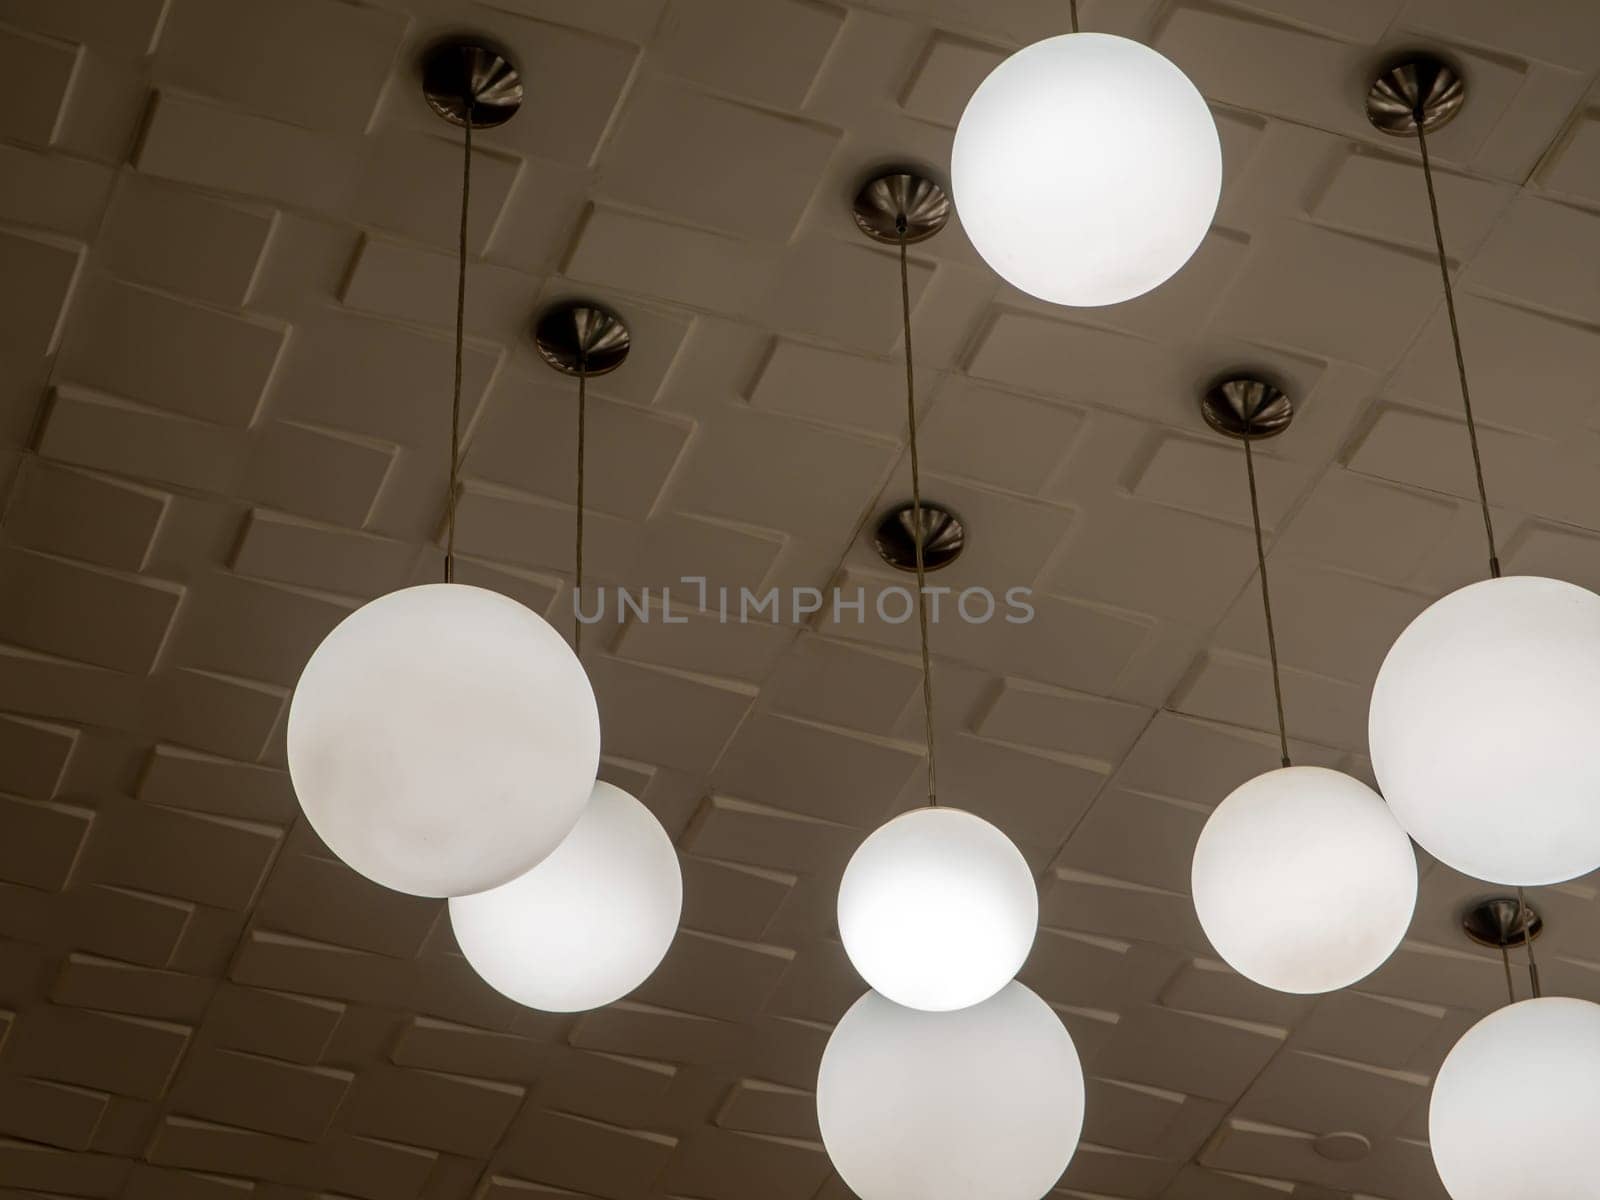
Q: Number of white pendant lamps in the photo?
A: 8